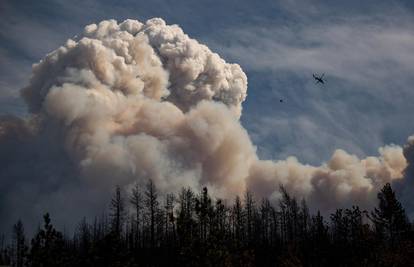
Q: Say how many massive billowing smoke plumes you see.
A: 1